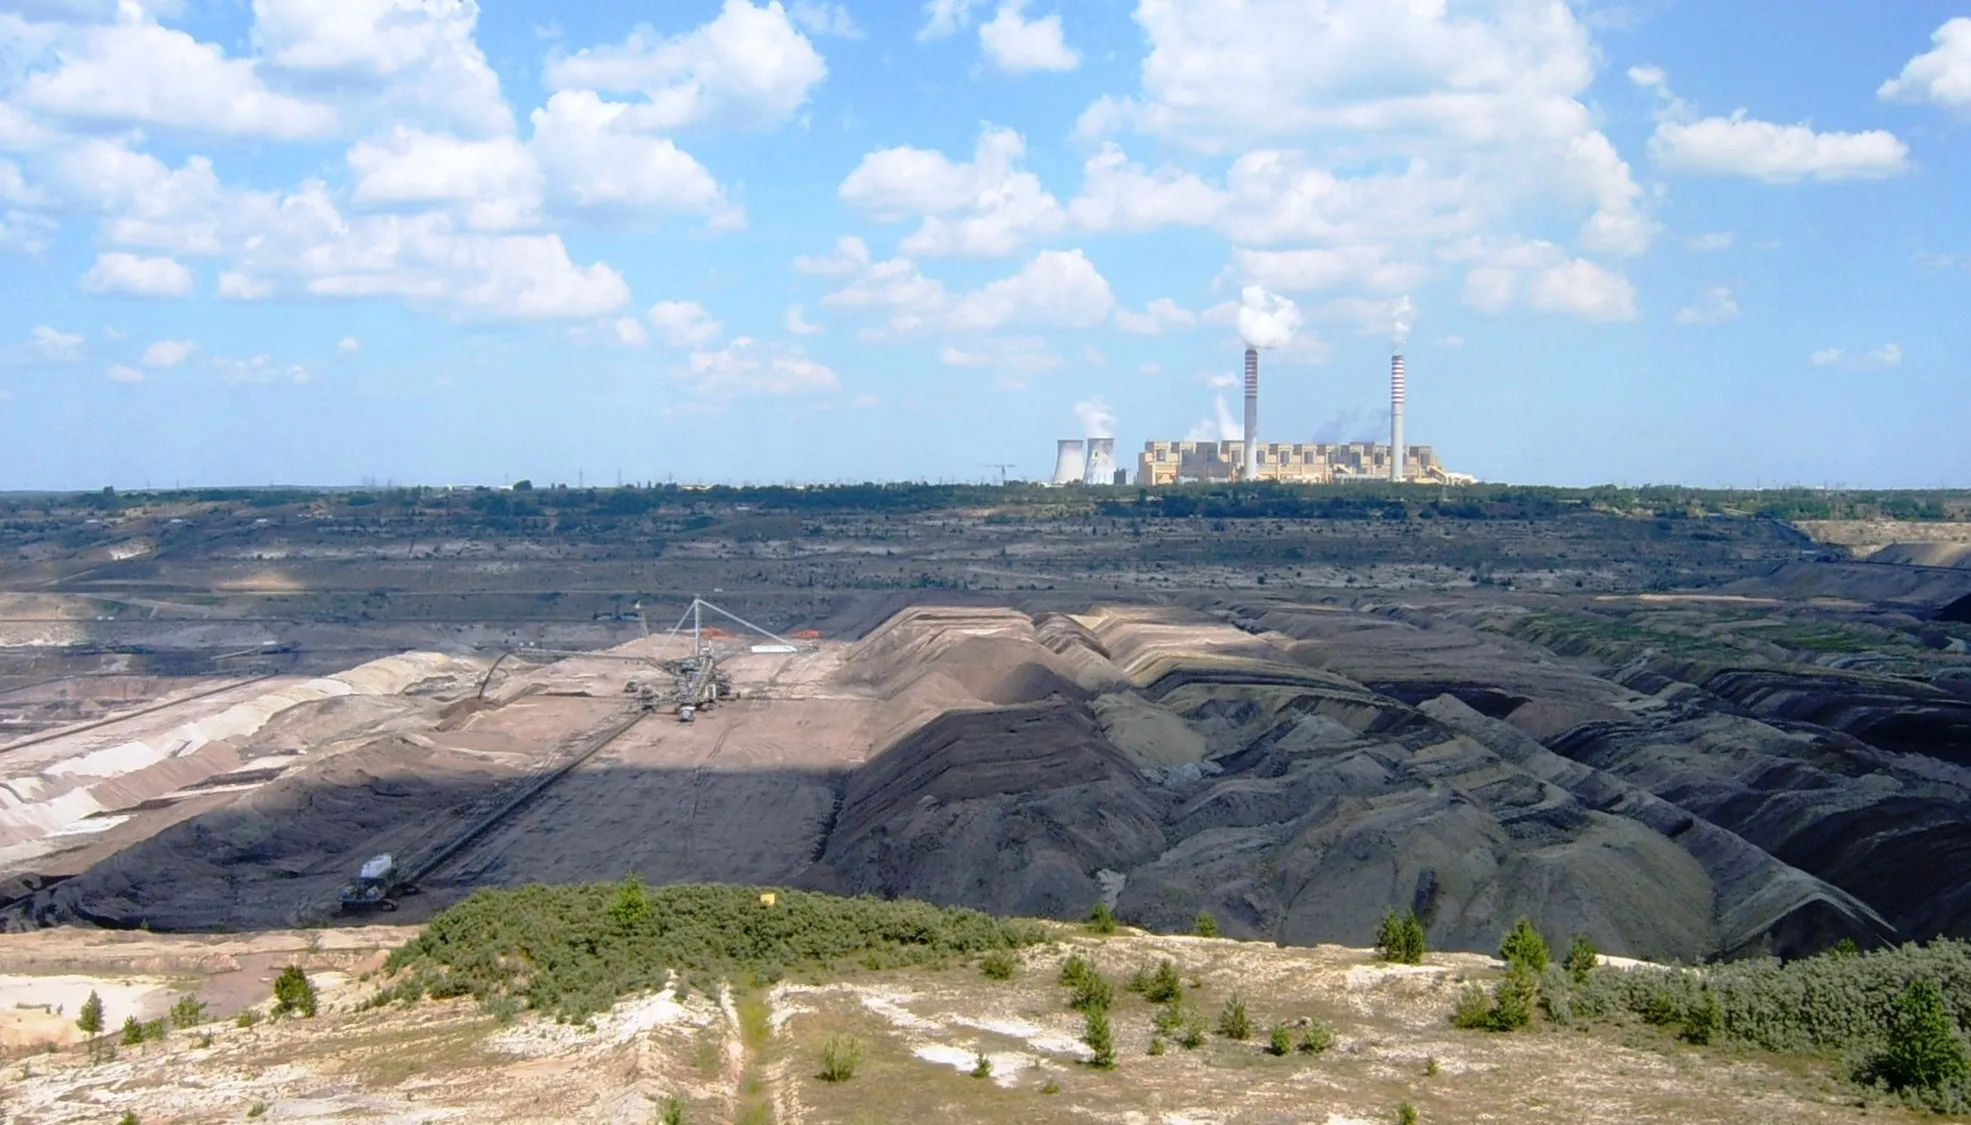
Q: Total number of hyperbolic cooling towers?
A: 2